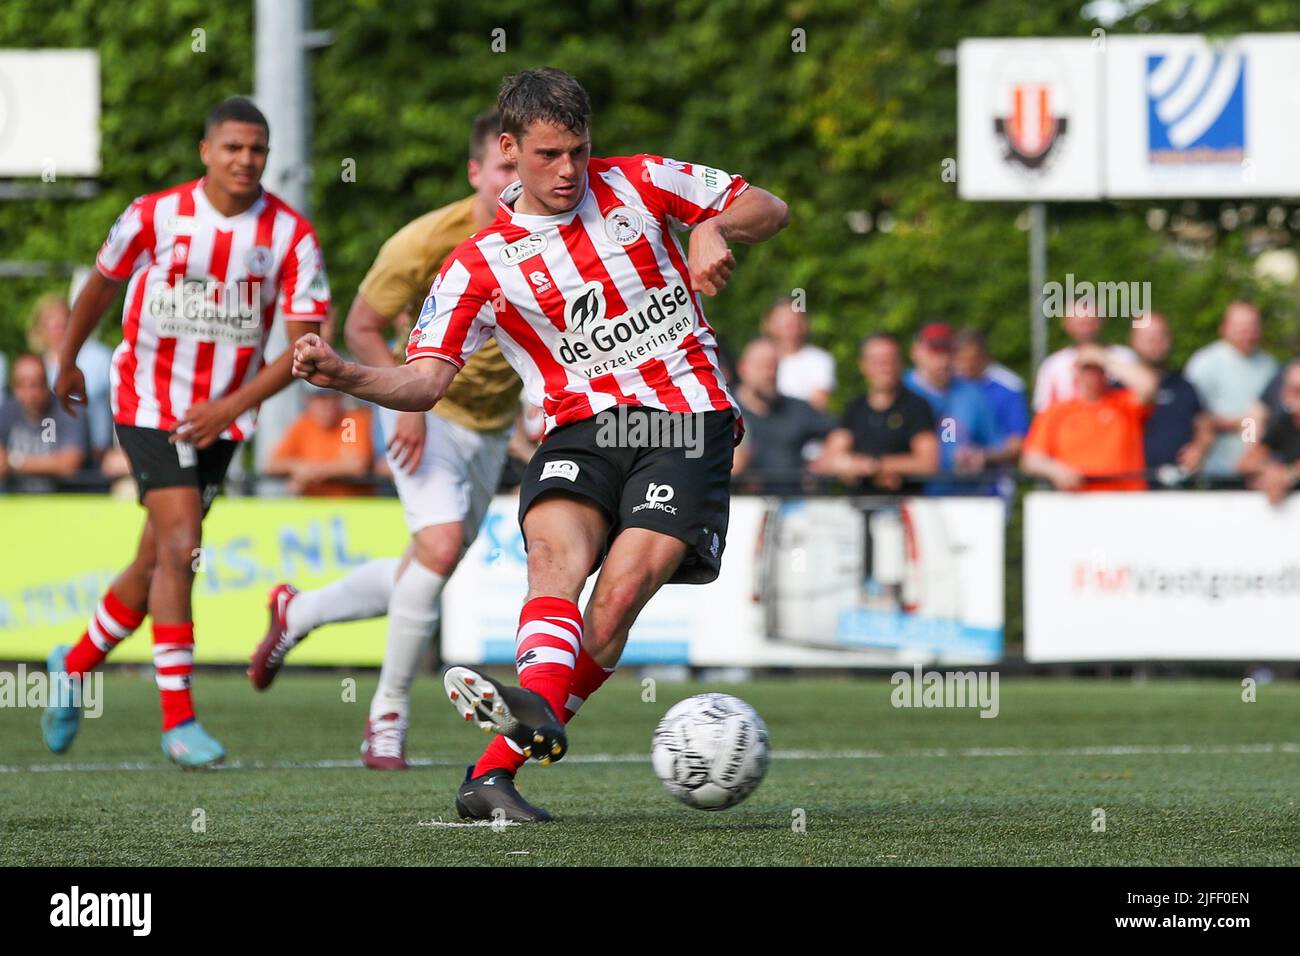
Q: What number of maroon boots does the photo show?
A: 2